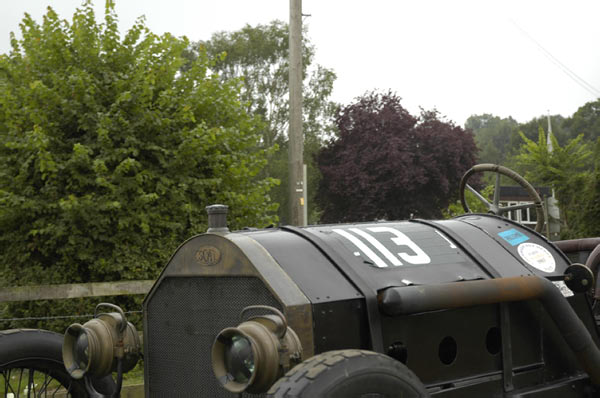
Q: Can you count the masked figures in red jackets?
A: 0